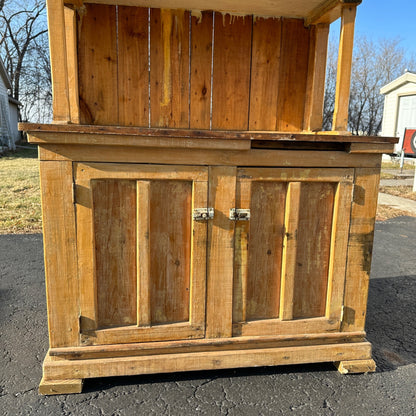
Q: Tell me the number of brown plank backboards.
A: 7